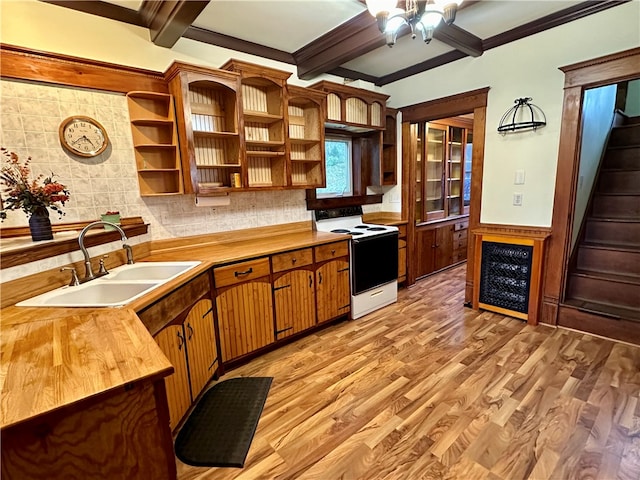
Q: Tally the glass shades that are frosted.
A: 4